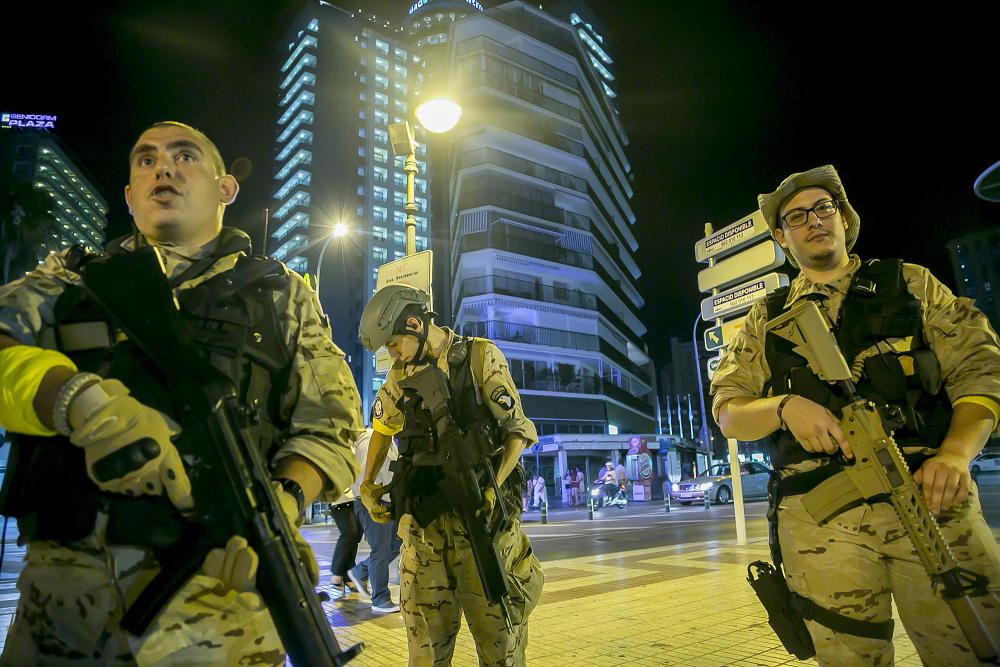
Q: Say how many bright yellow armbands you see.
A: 3